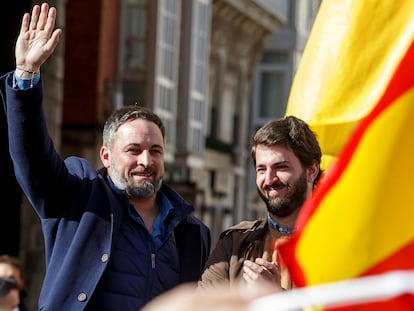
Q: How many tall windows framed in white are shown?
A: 2